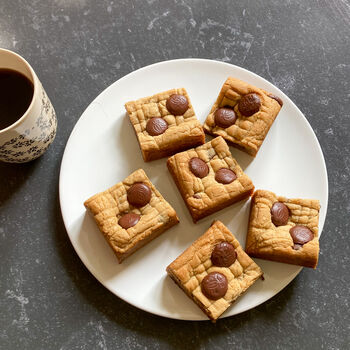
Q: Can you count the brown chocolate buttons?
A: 12